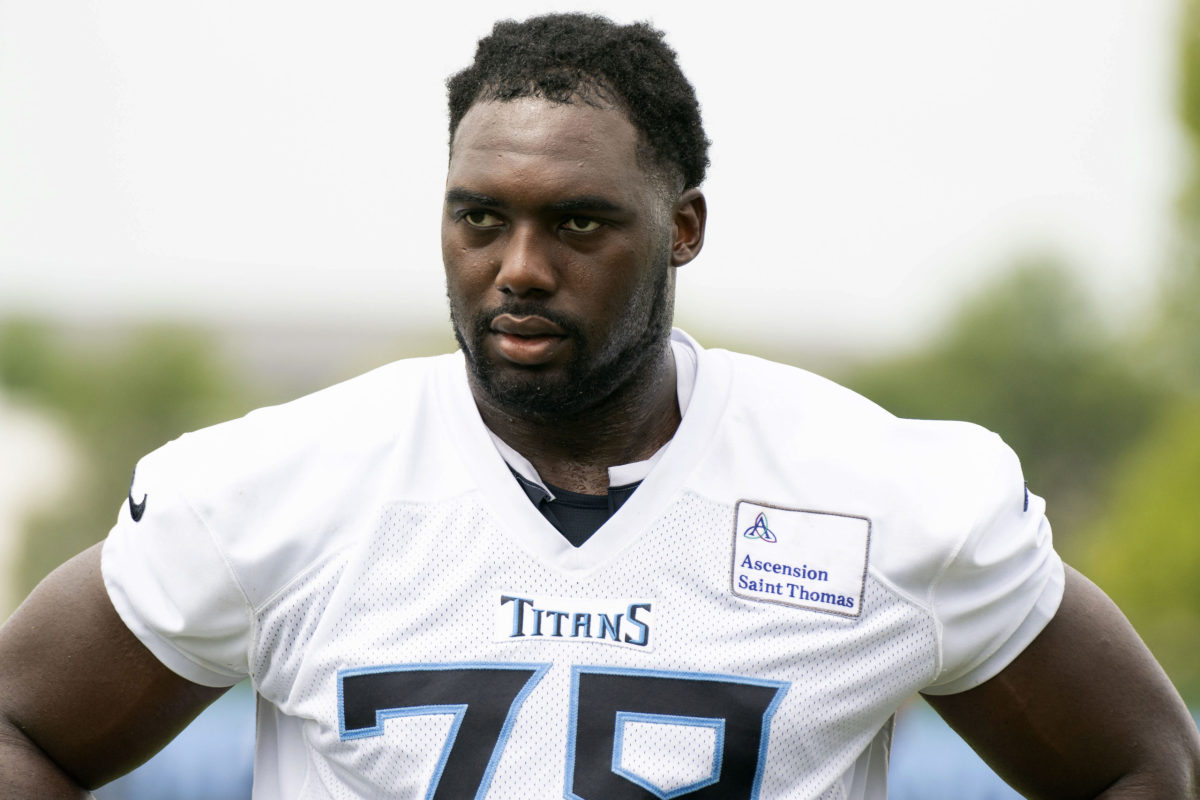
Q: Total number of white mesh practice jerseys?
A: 1